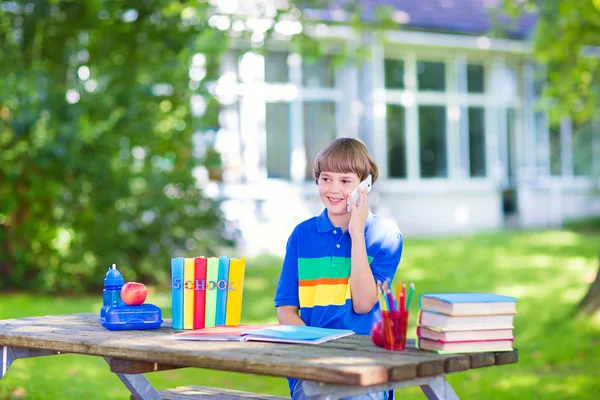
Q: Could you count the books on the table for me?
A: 11